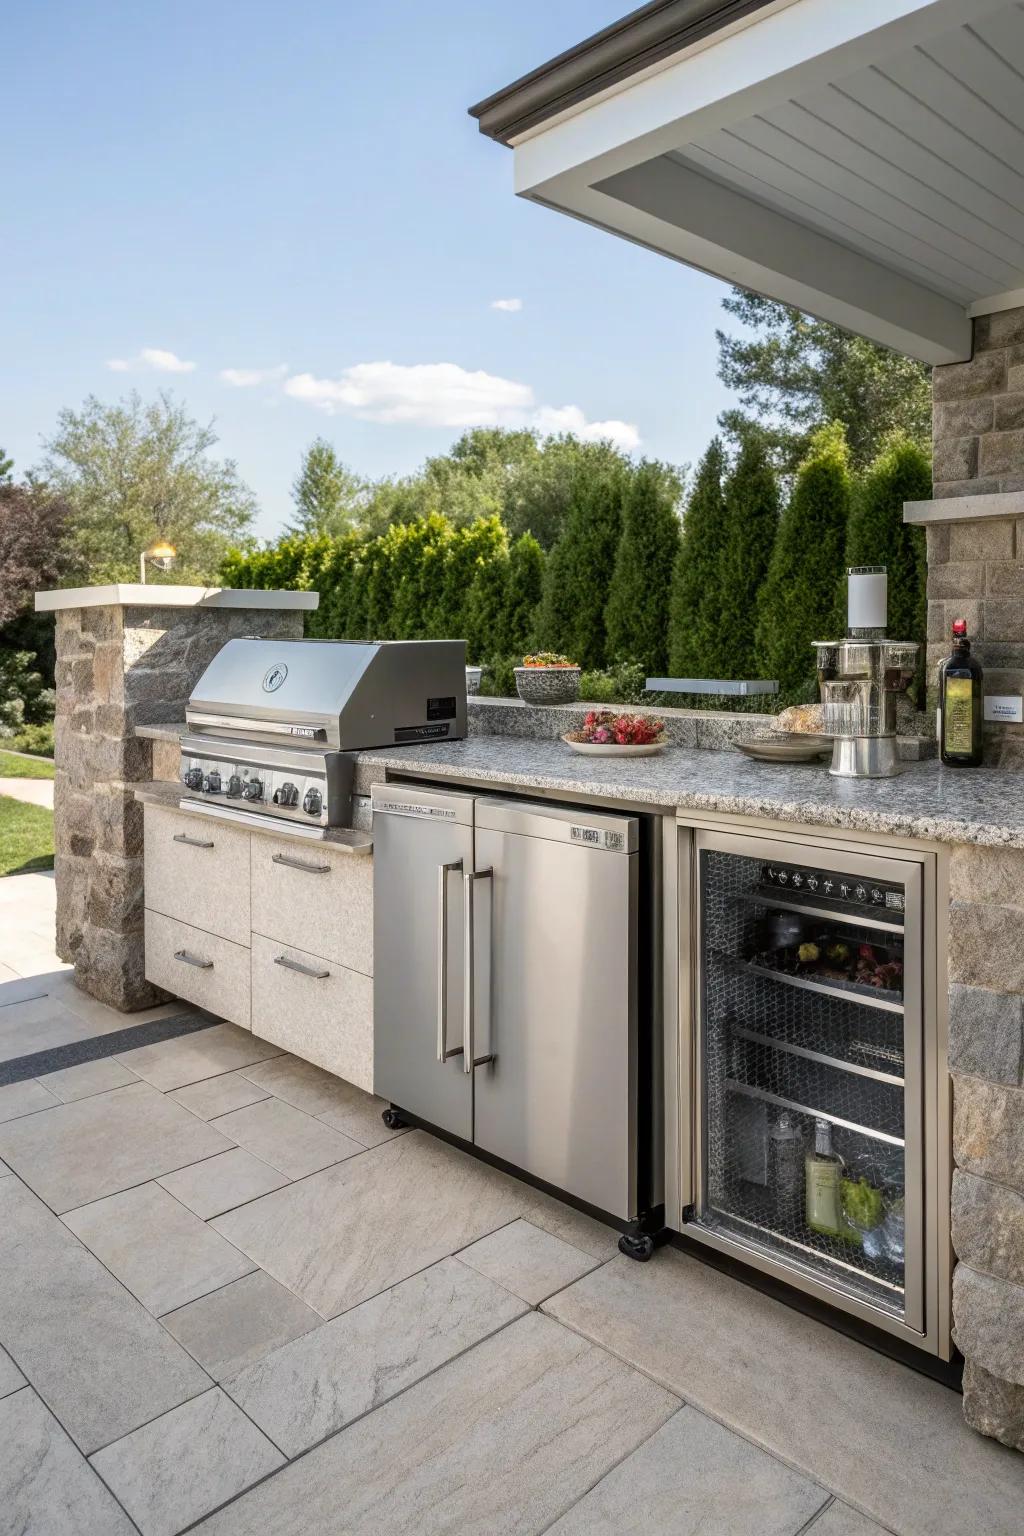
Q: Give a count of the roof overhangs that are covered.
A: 1